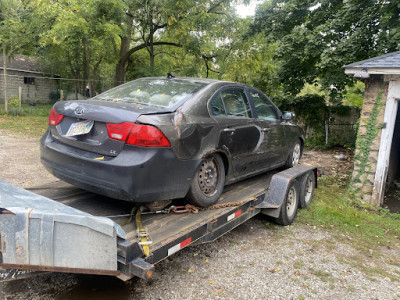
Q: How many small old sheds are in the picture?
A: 2